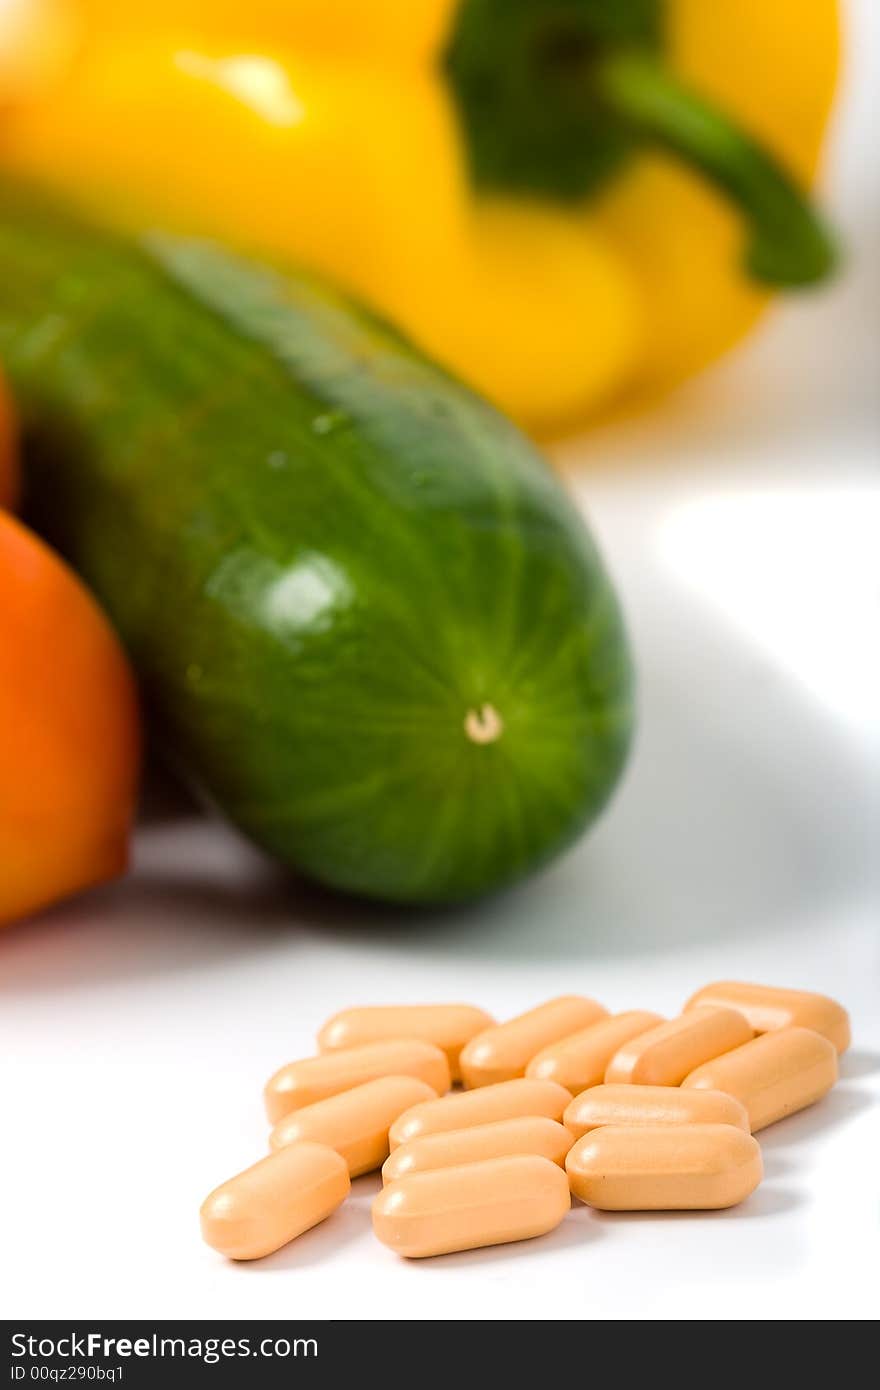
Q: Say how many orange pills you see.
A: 14